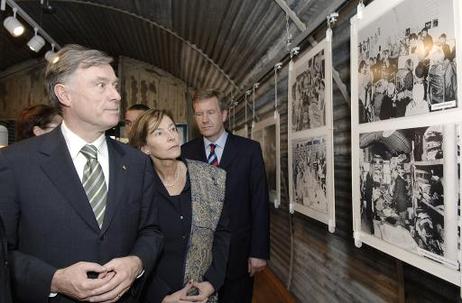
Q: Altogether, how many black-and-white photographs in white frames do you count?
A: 4